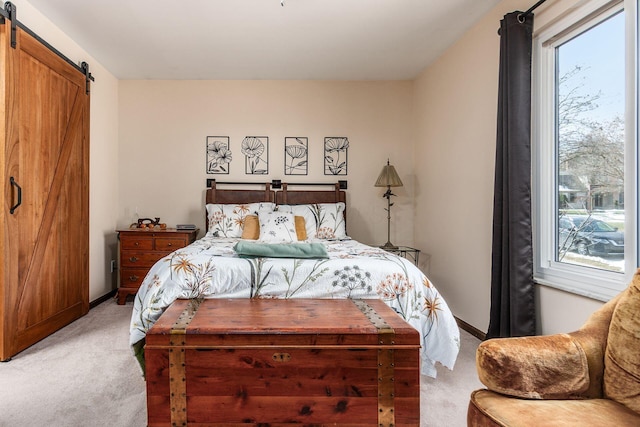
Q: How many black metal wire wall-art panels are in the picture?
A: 4